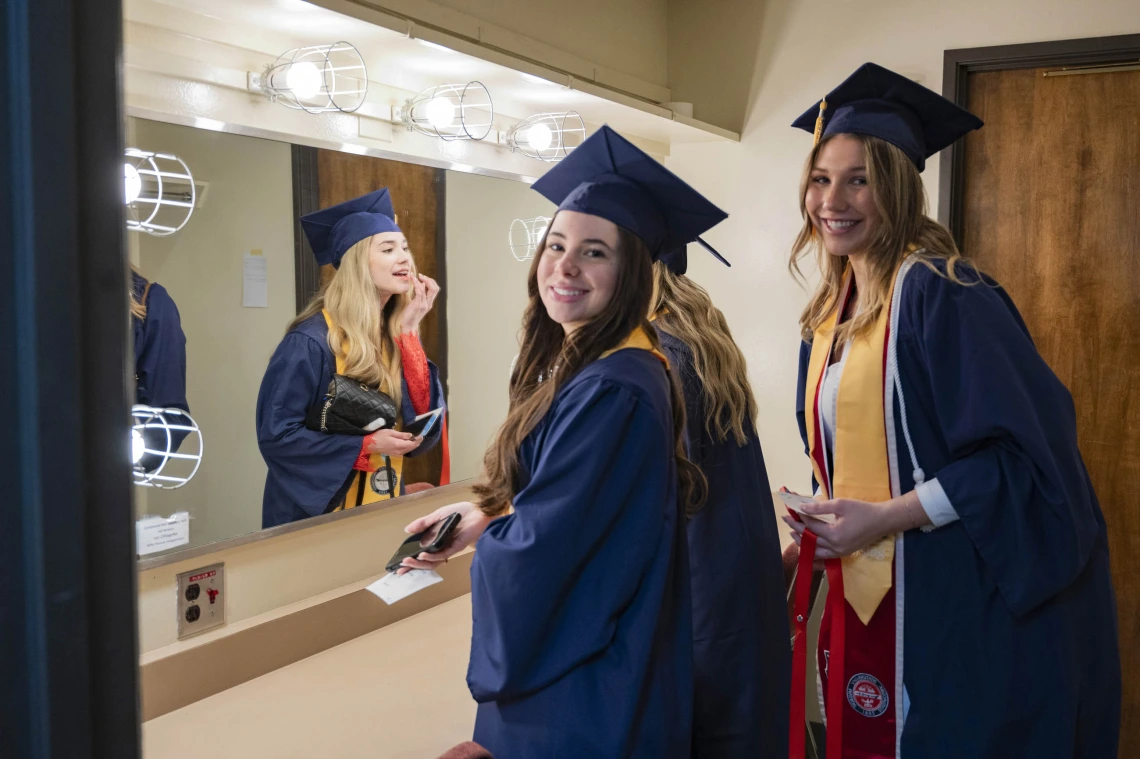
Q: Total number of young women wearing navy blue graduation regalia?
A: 3